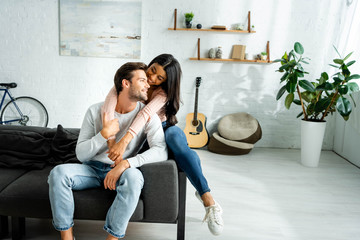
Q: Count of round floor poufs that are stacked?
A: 2